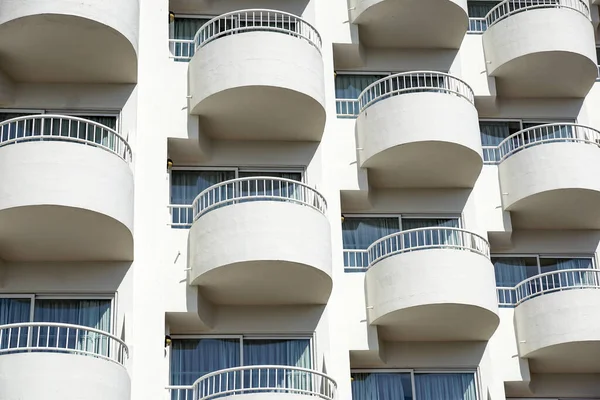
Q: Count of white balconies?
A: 12